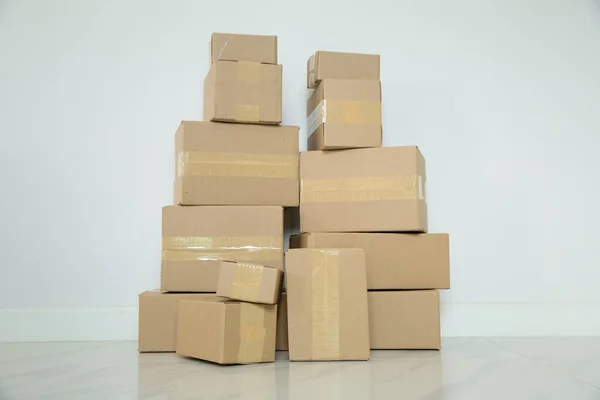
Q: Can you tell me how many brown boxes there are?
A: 13